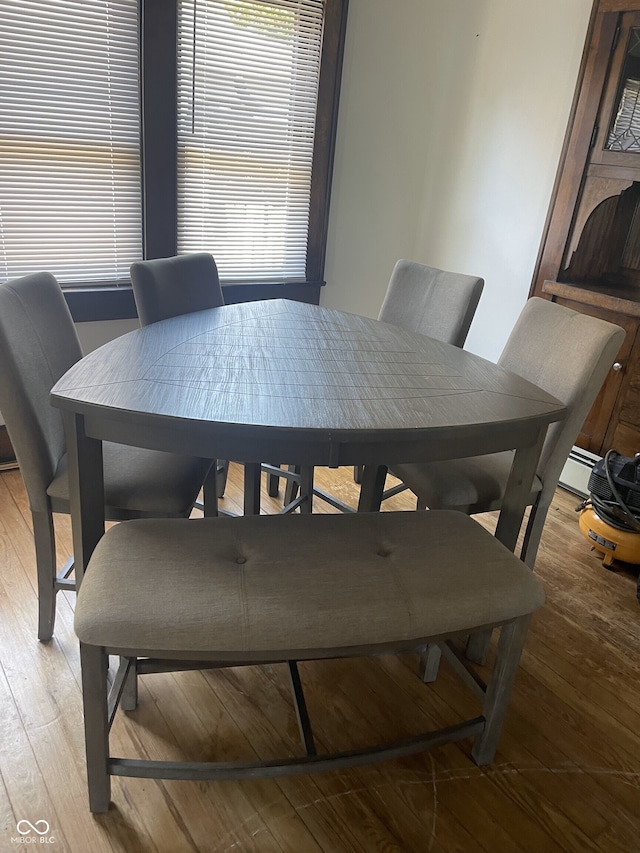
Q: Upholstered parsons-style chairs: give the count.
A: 4